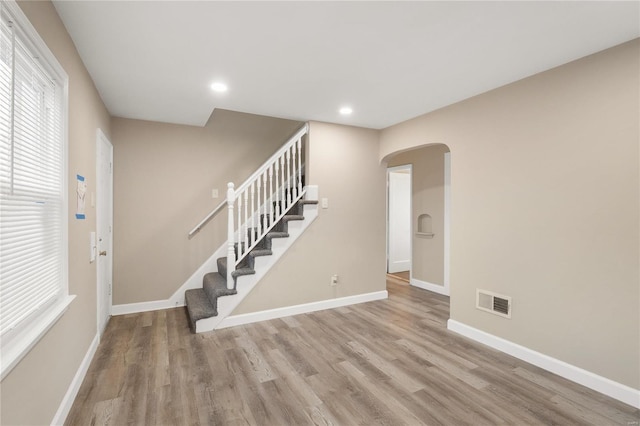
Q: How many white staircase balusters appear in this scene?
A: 11